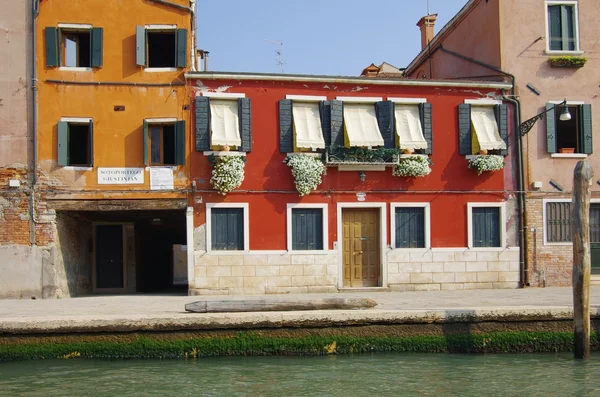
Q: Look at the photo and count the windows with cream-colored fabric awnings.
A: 5